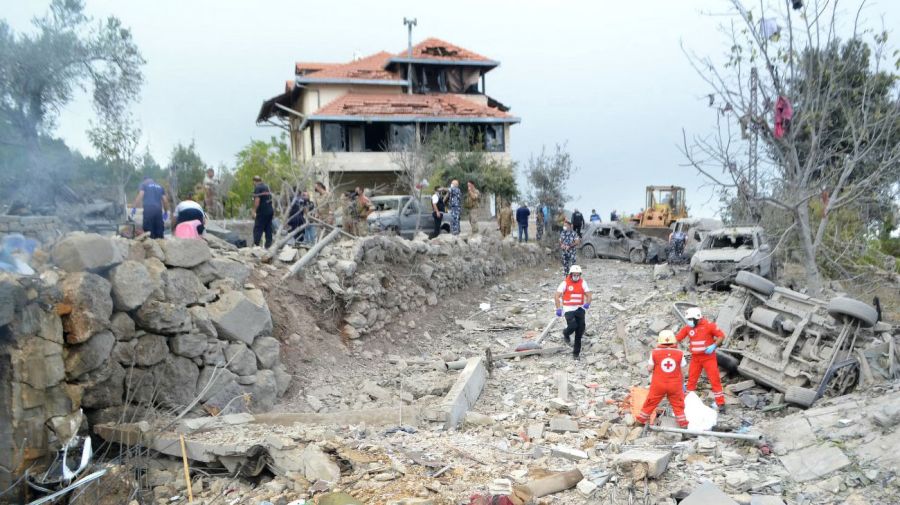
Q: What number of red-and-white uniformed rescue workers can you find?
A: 3